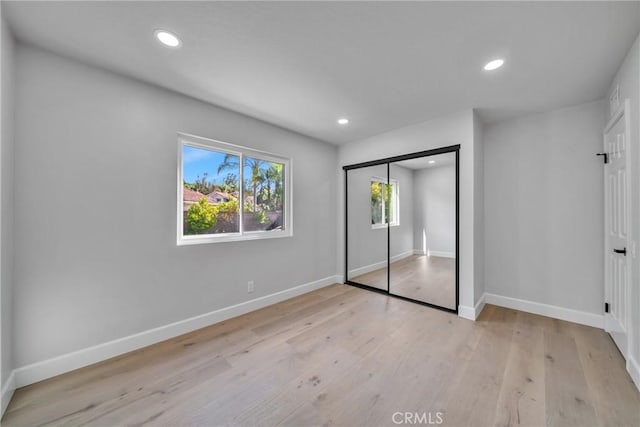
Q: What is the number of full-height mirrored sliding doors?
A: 2